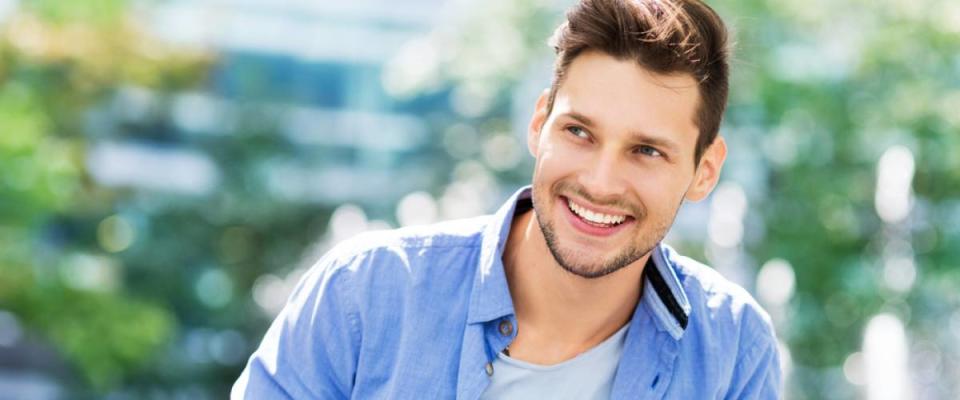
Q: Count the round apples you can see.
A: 0